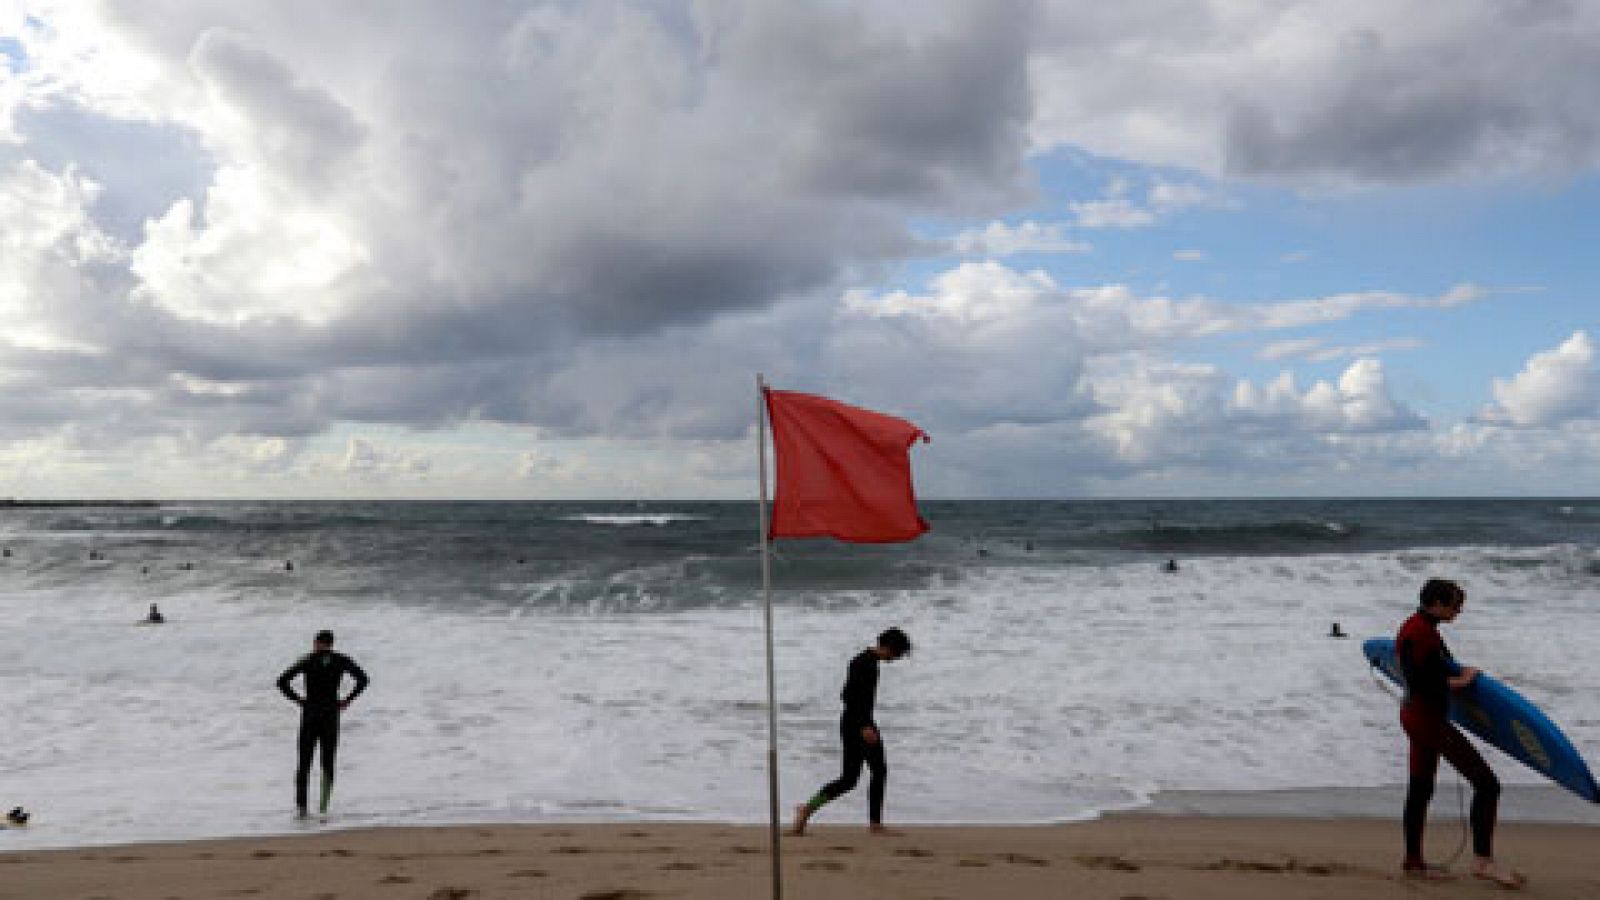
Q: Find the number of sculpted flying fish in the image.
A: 0